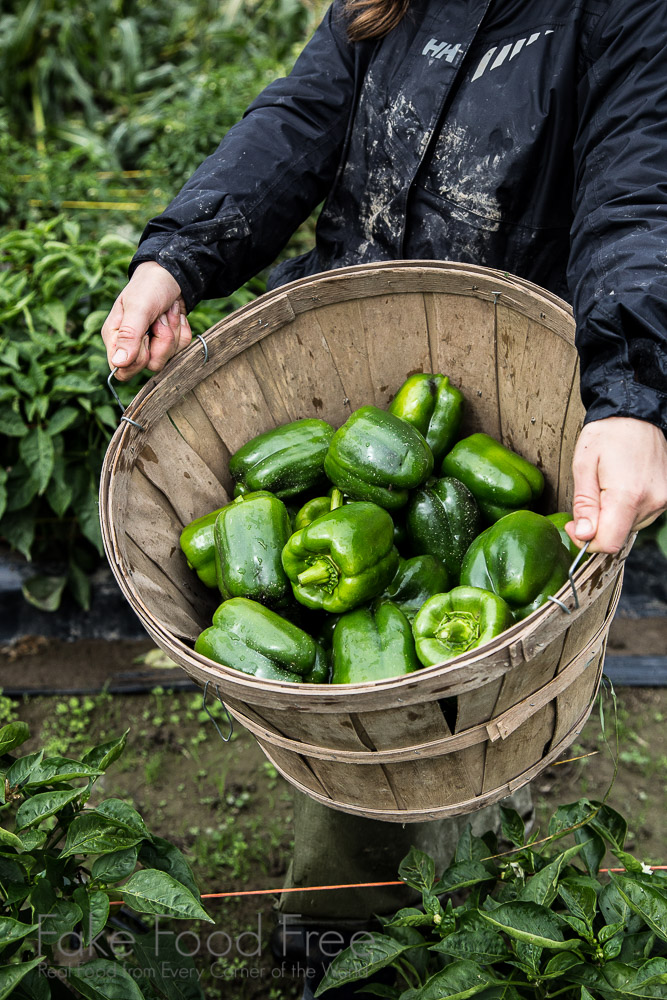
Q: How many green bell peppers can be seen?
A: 15